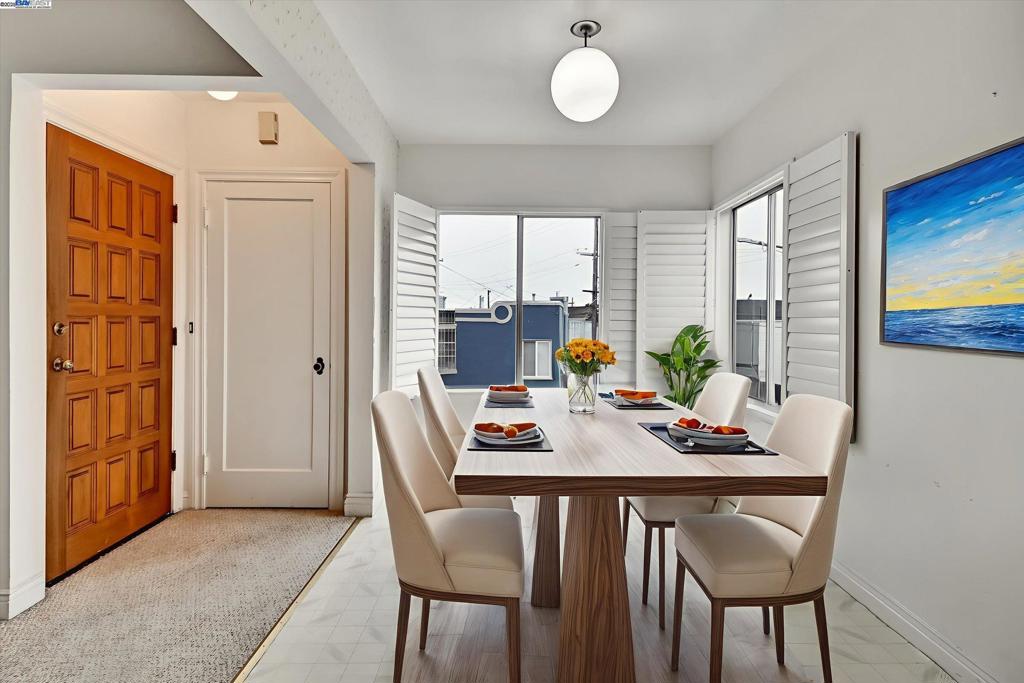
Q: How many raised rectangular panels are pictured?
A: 15